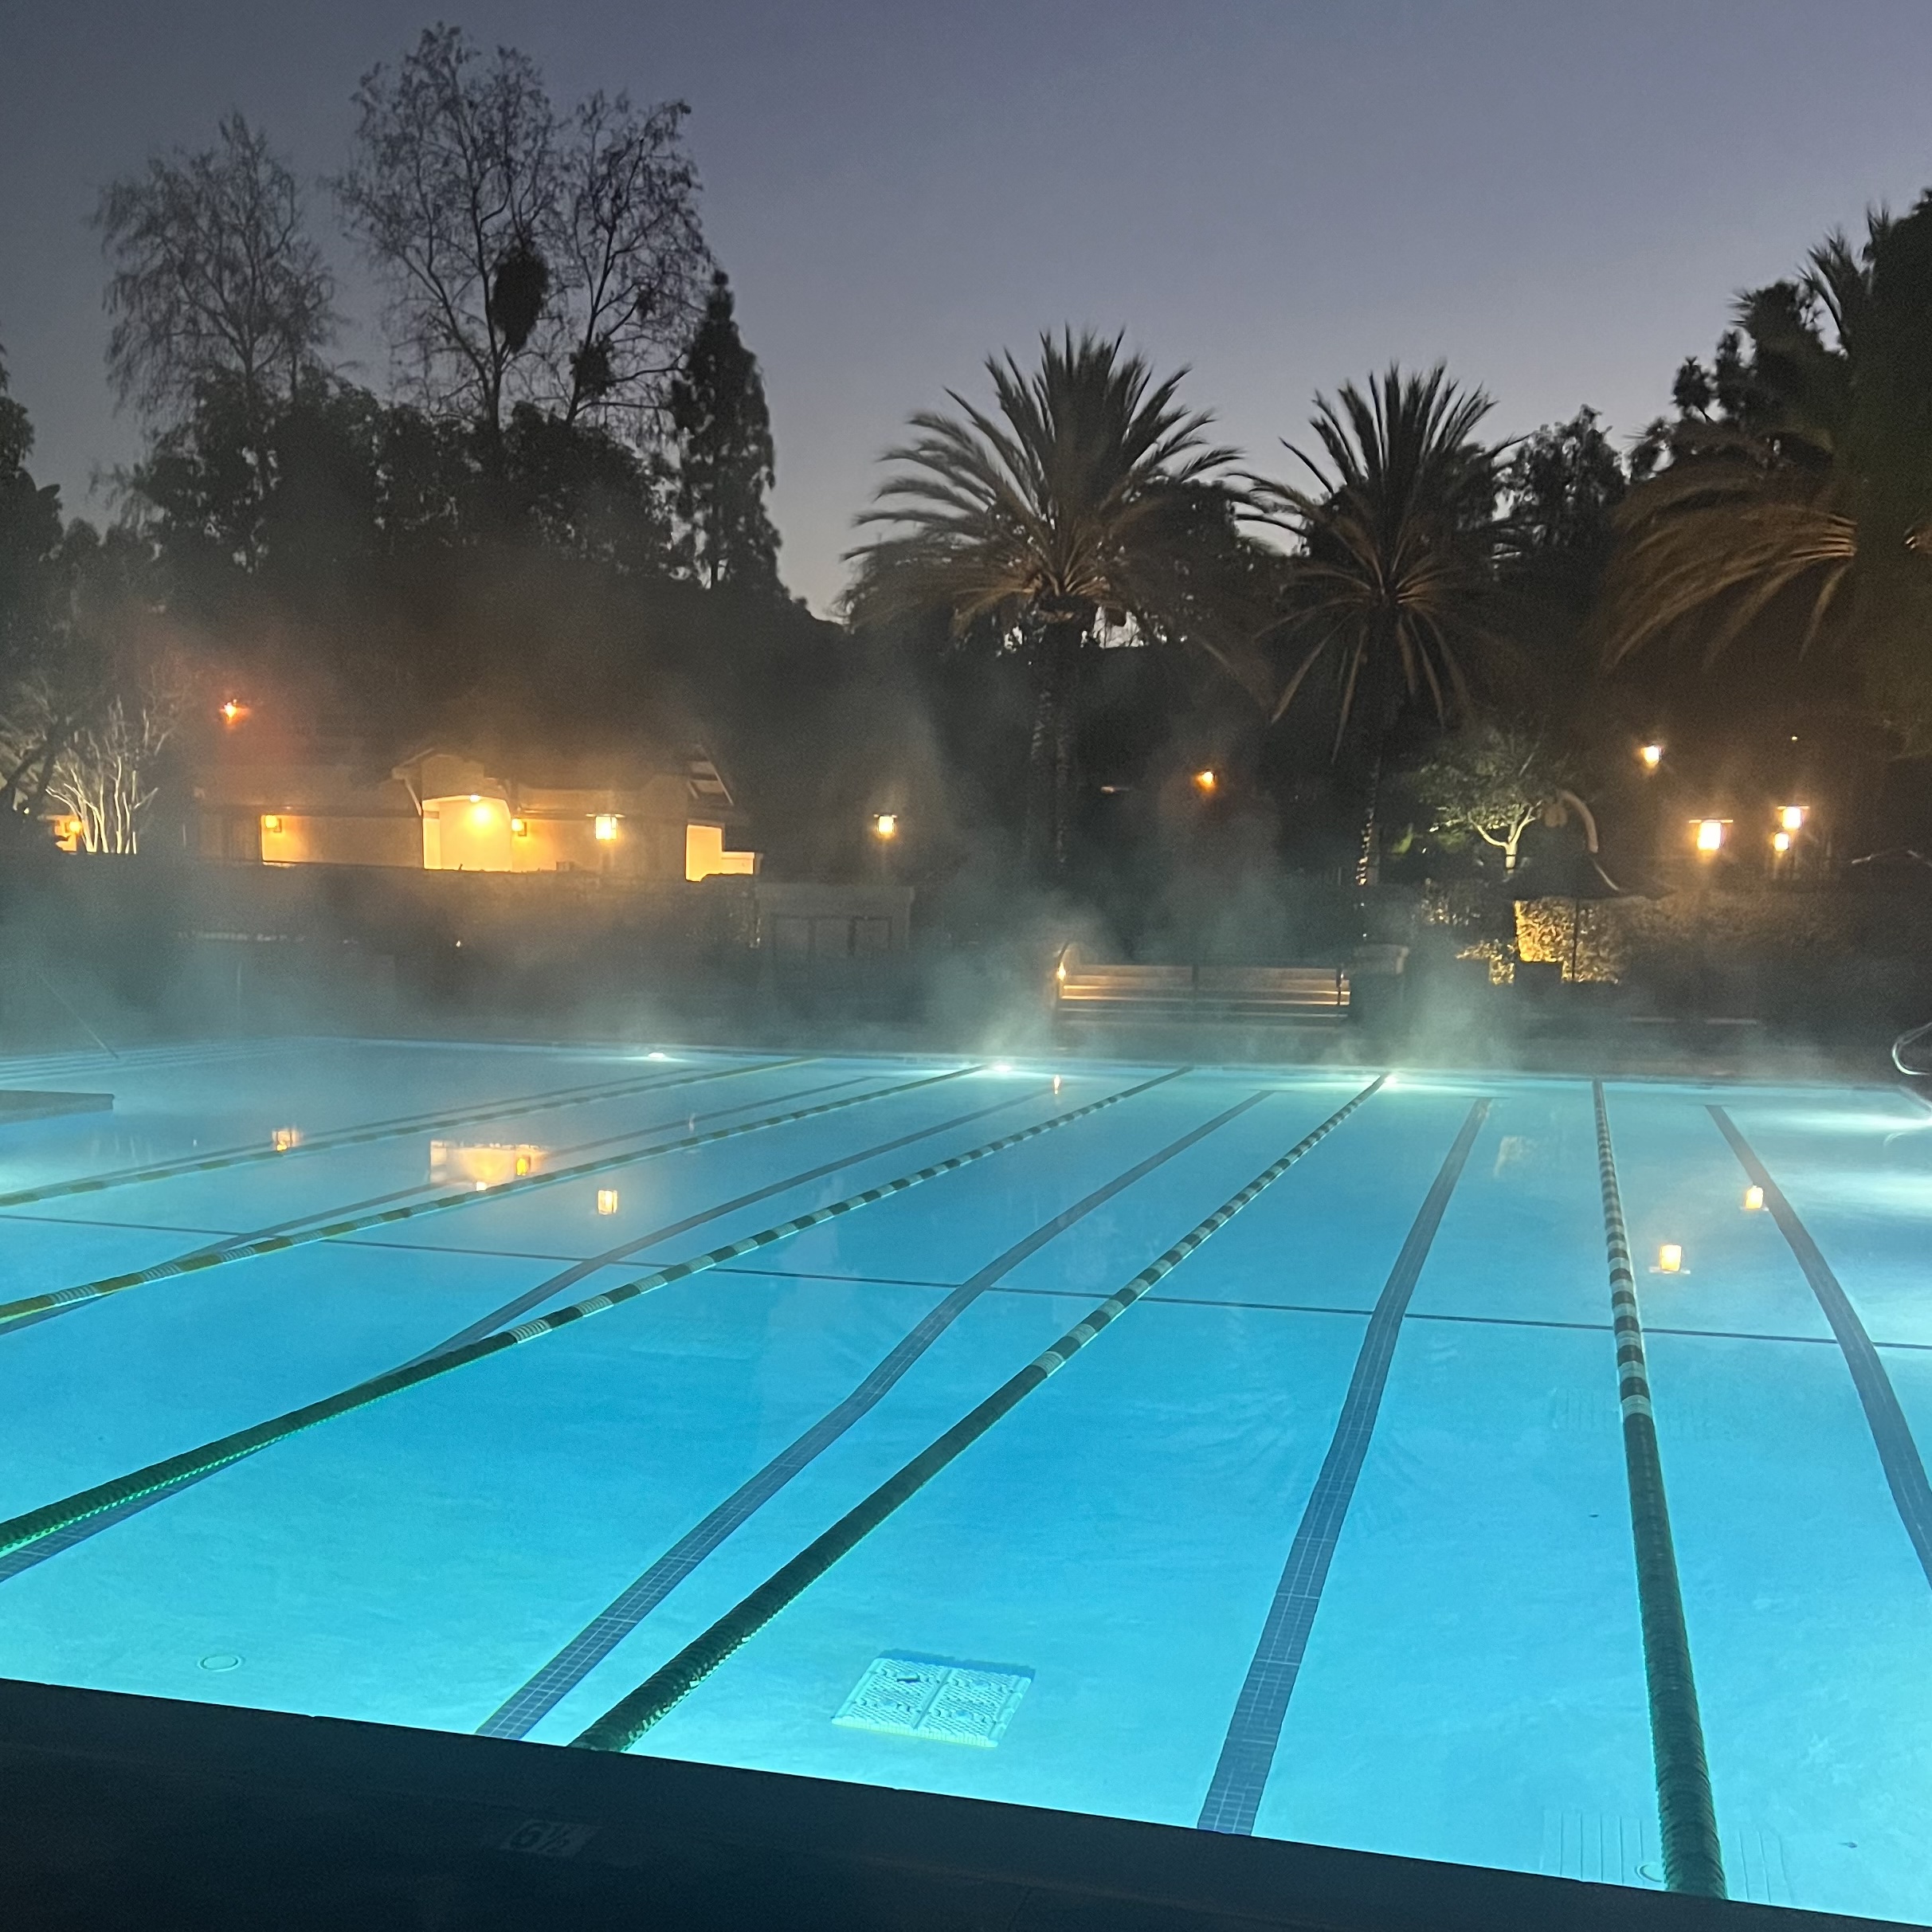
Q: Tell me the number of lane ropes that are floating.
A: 5